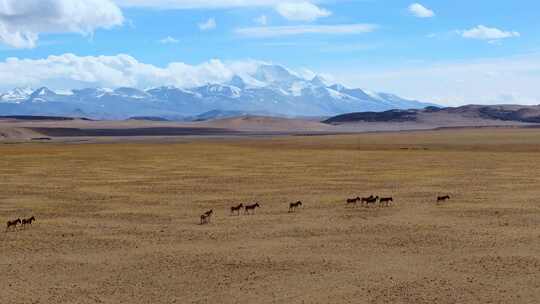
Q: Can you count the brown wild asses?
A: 12